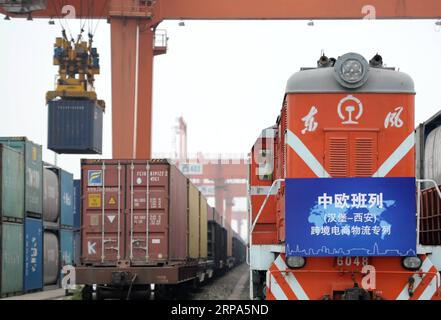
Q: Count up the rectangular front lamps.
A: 2